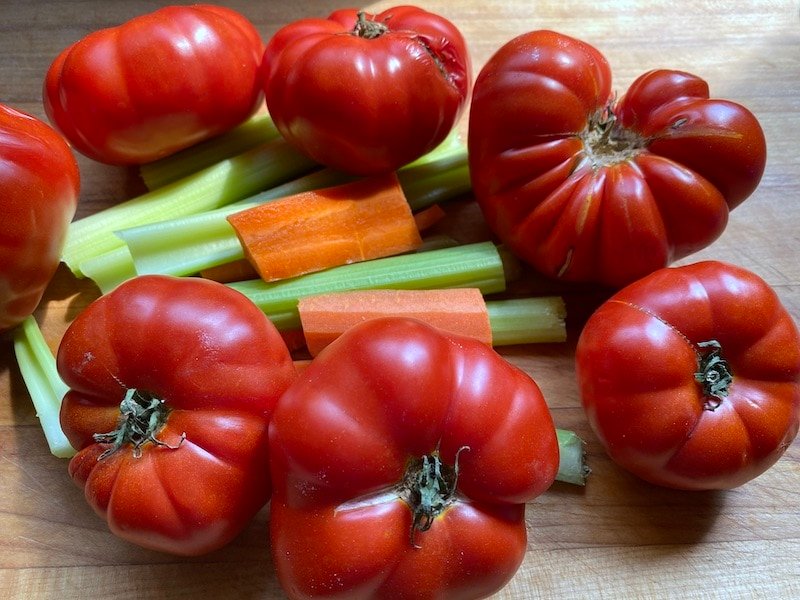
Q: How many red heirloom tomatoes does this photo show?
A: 7